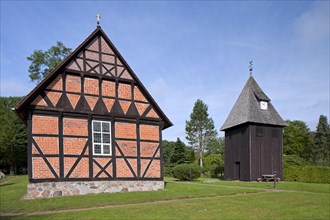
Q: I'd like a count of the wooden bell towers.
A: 1